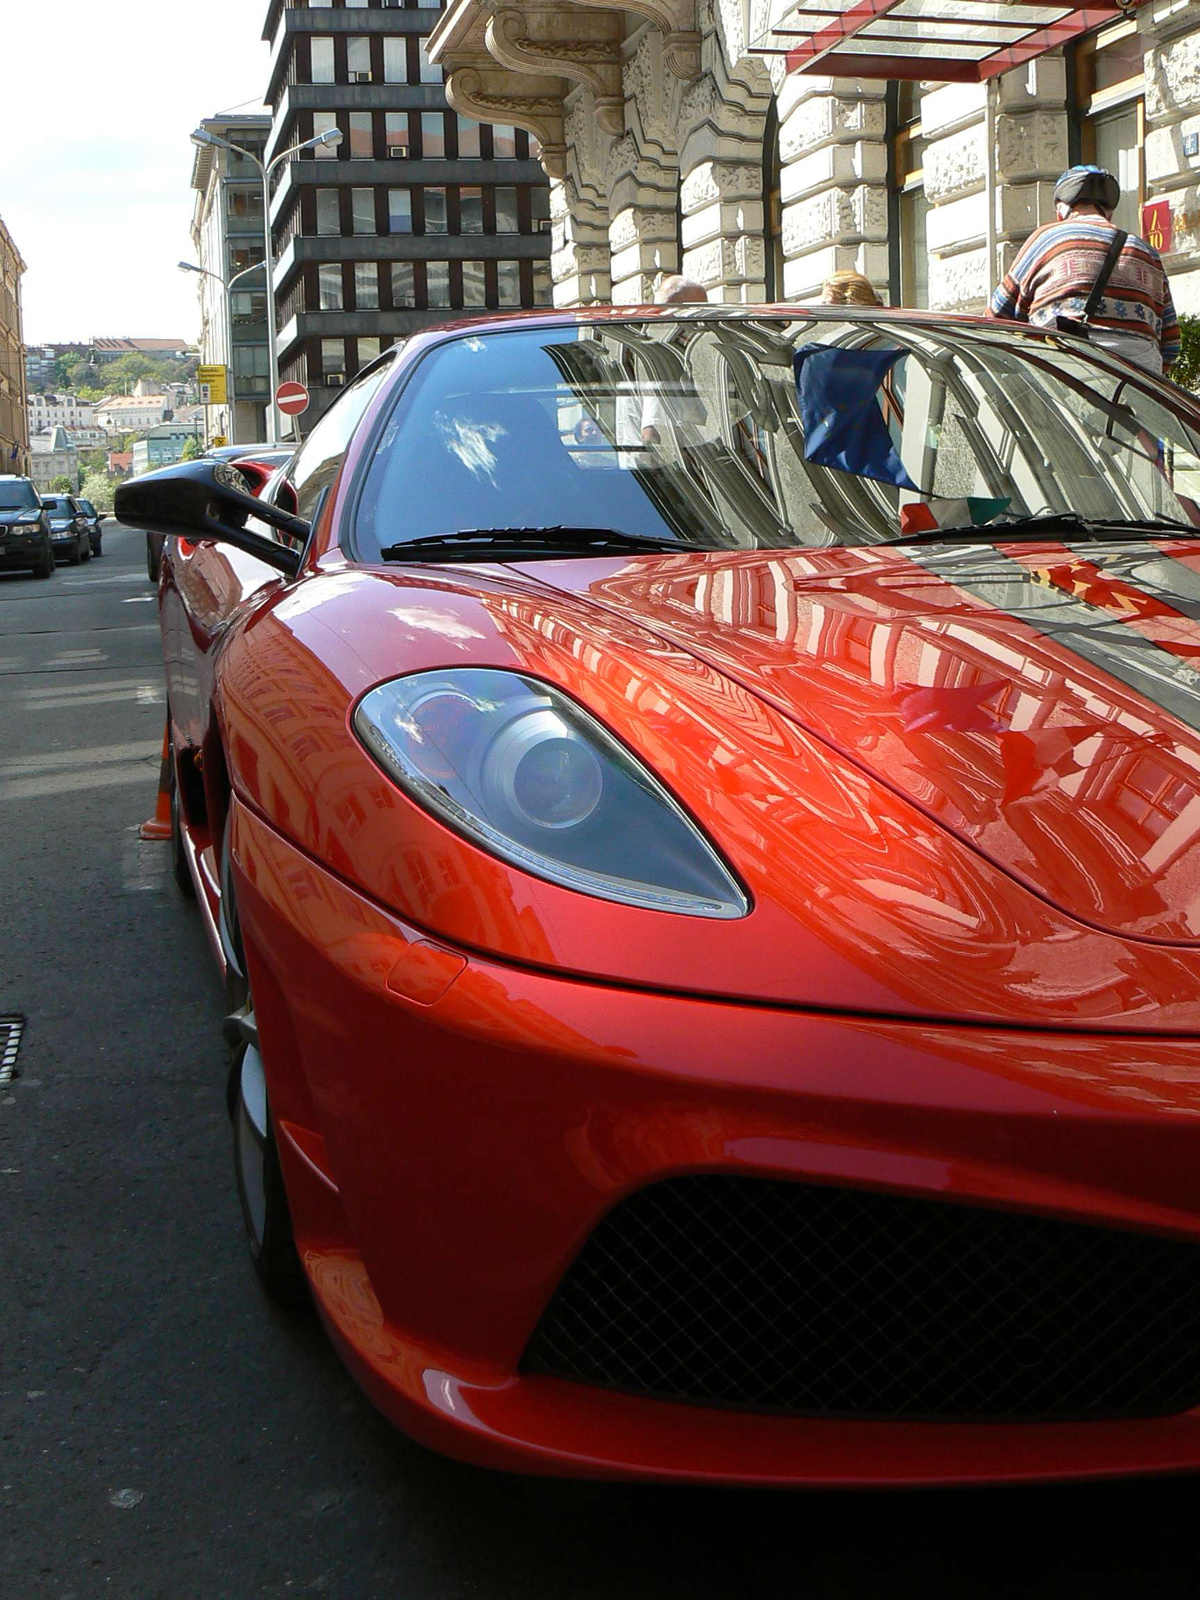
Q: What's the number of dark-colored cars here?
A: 3